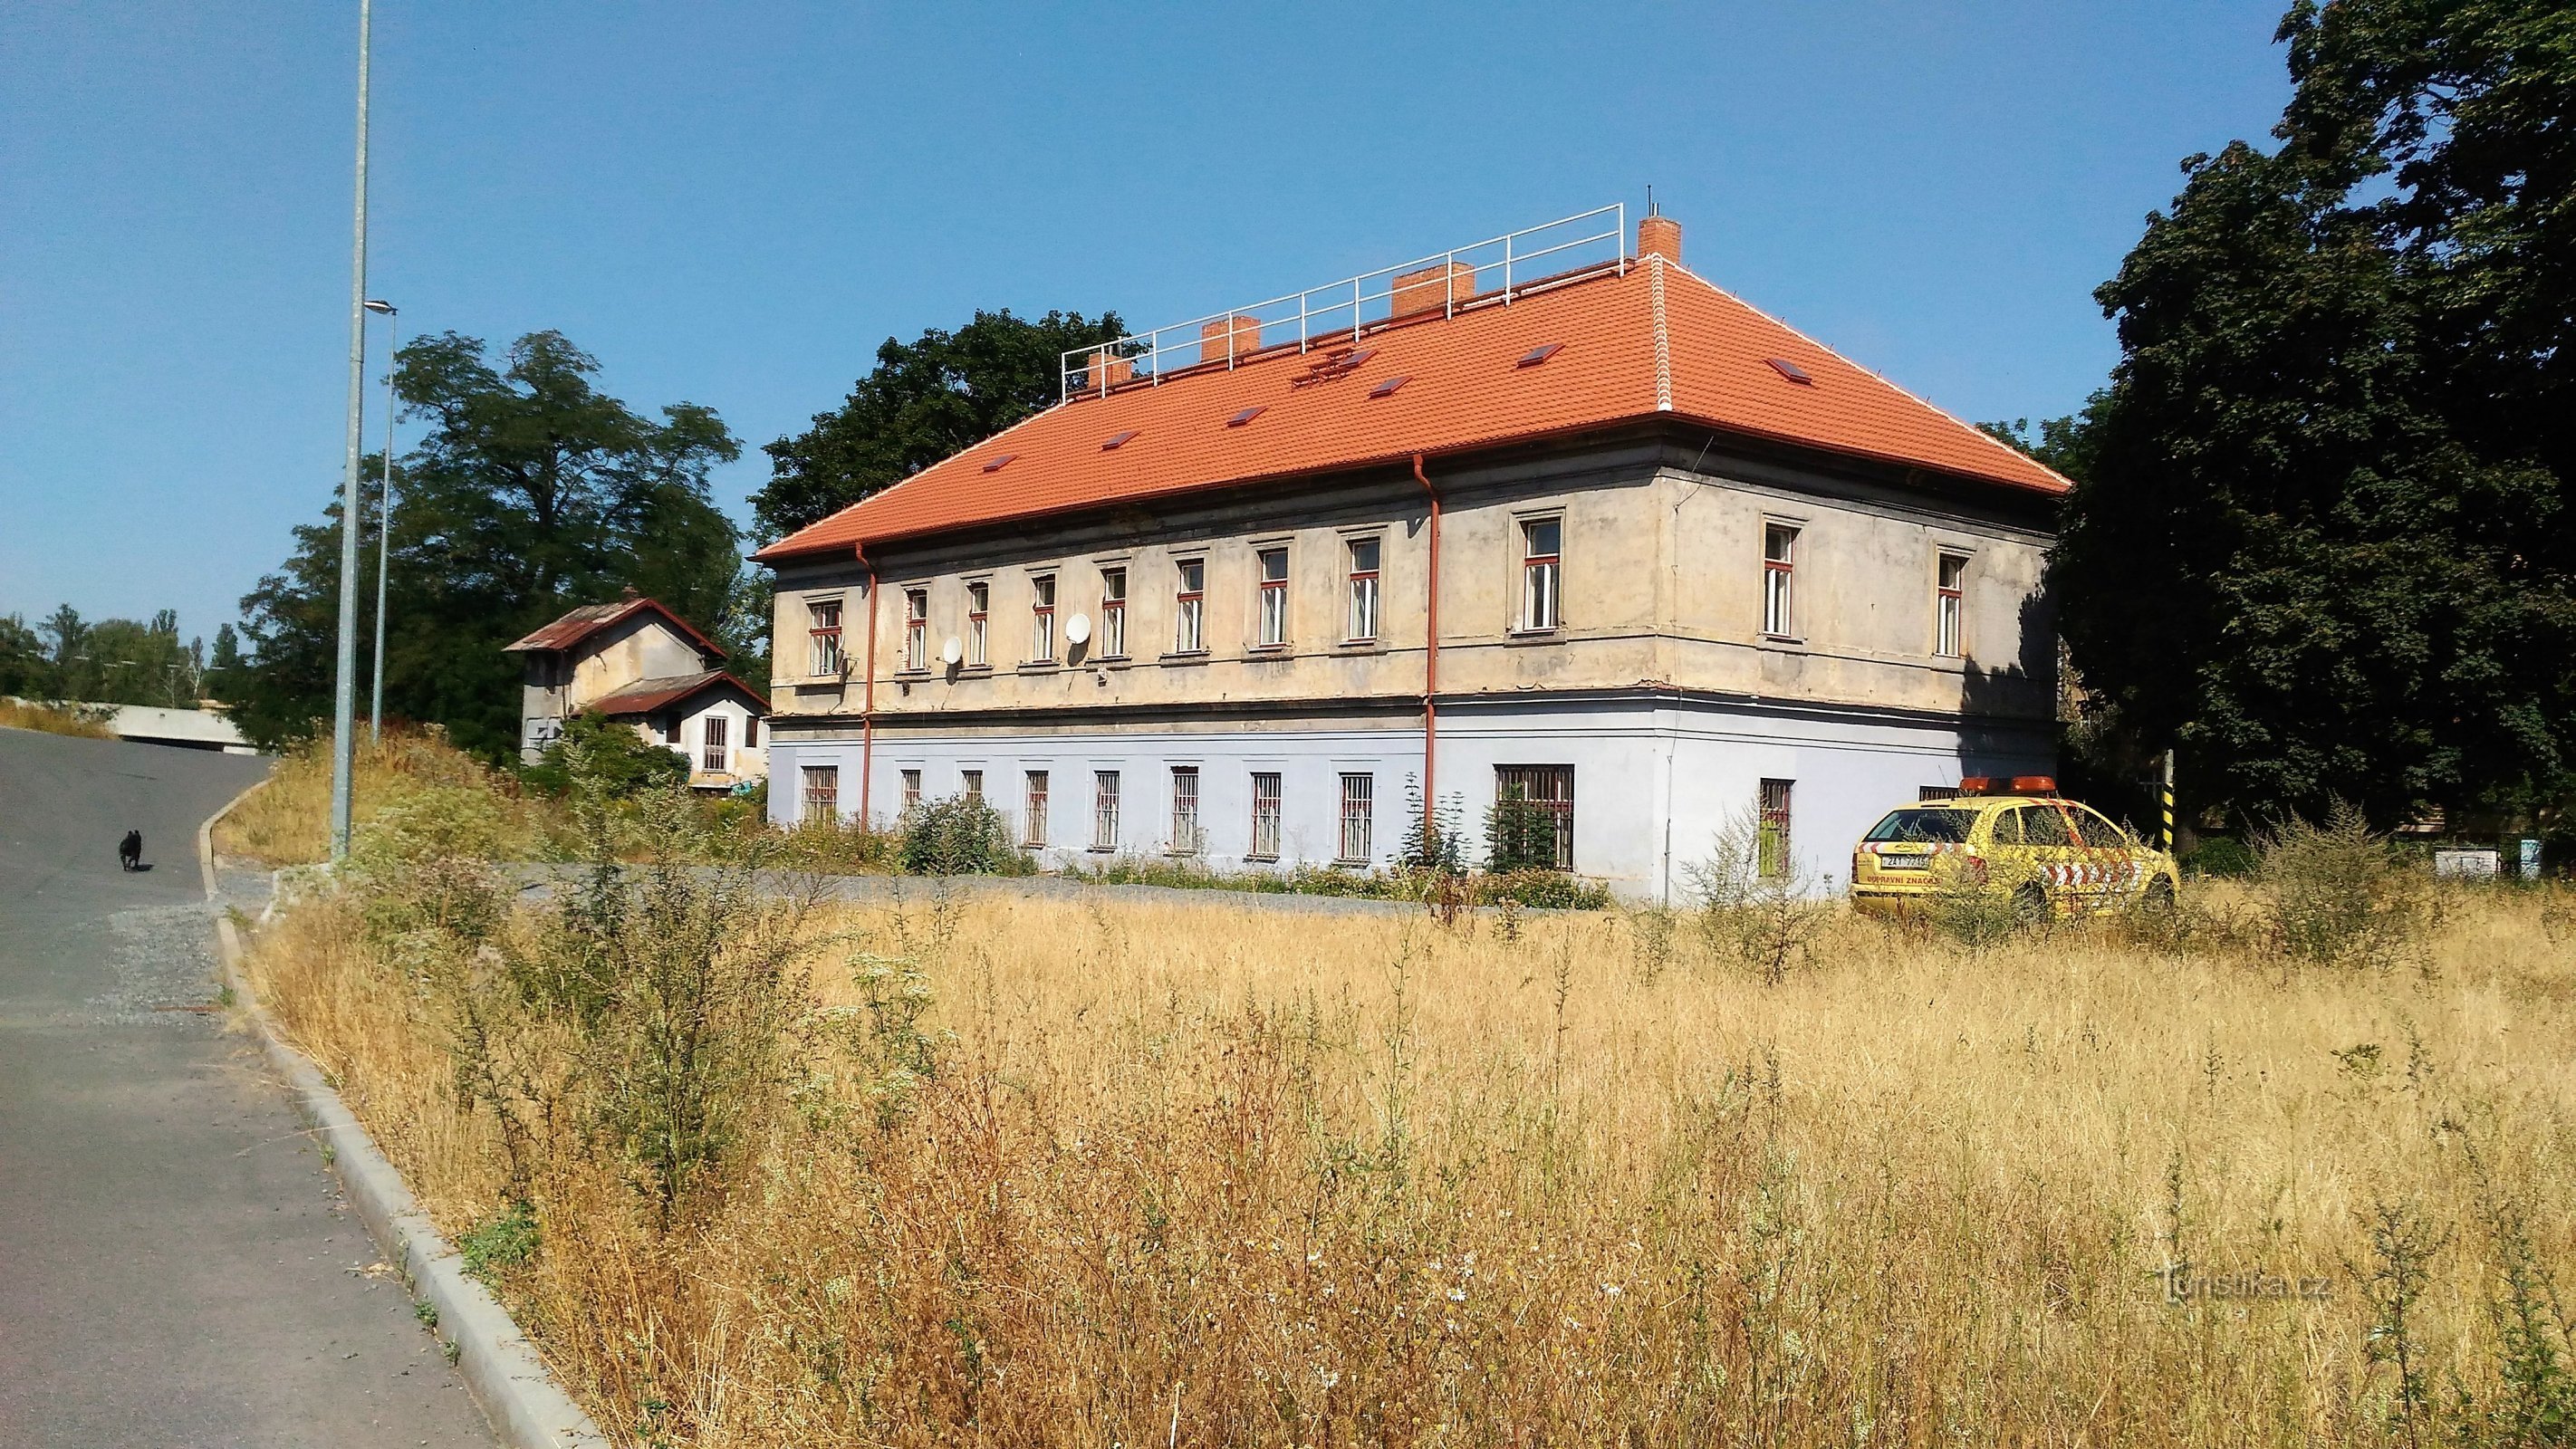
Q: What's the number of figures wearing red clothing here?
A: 0